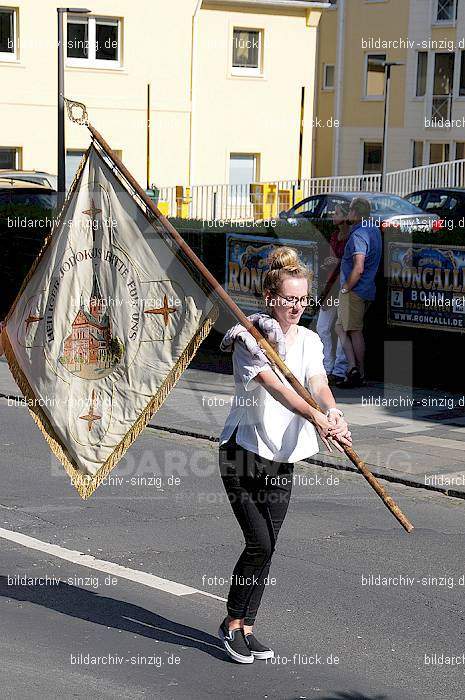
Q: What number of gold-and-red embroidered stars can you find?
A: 4